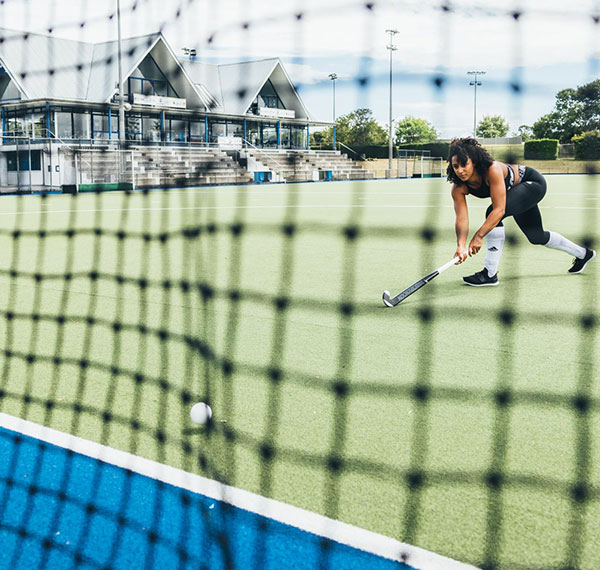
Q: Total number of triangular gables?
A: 3